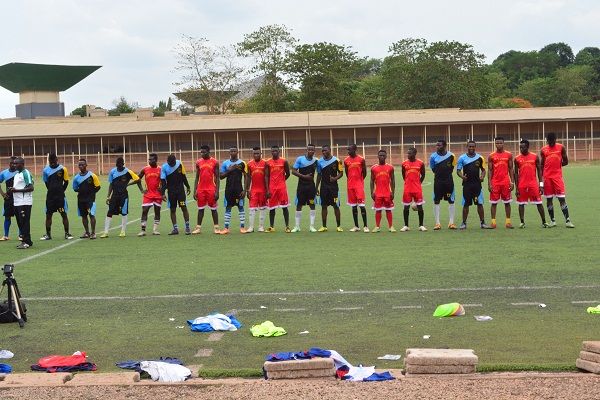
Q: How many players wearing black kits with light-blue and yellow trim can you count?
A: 10